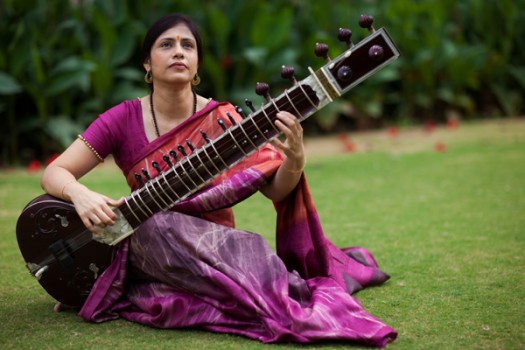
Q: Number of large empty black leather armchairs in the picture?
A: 0